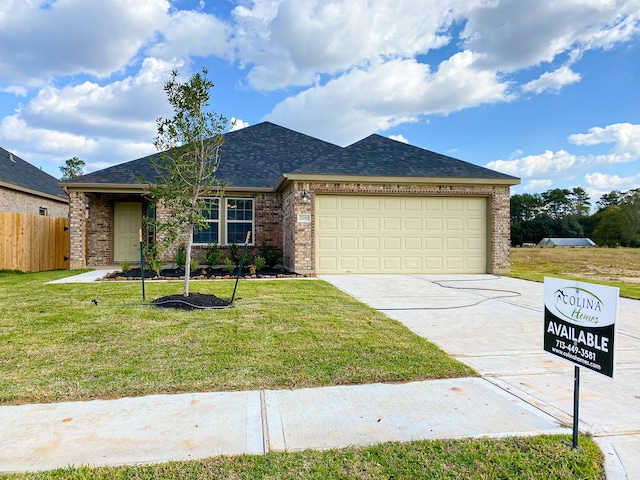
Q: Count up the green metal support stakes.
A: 2